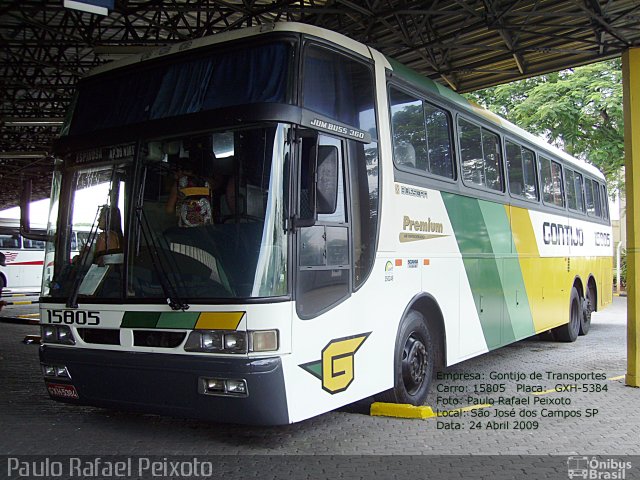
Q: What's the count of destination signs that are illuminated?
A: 0